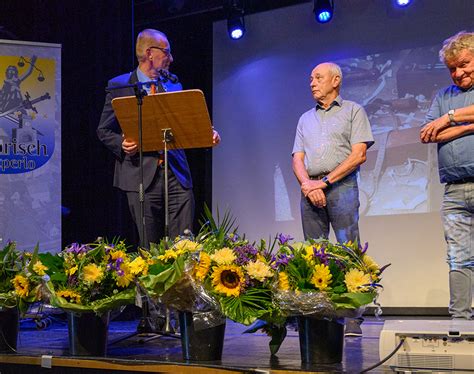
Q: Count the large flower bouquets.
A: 4